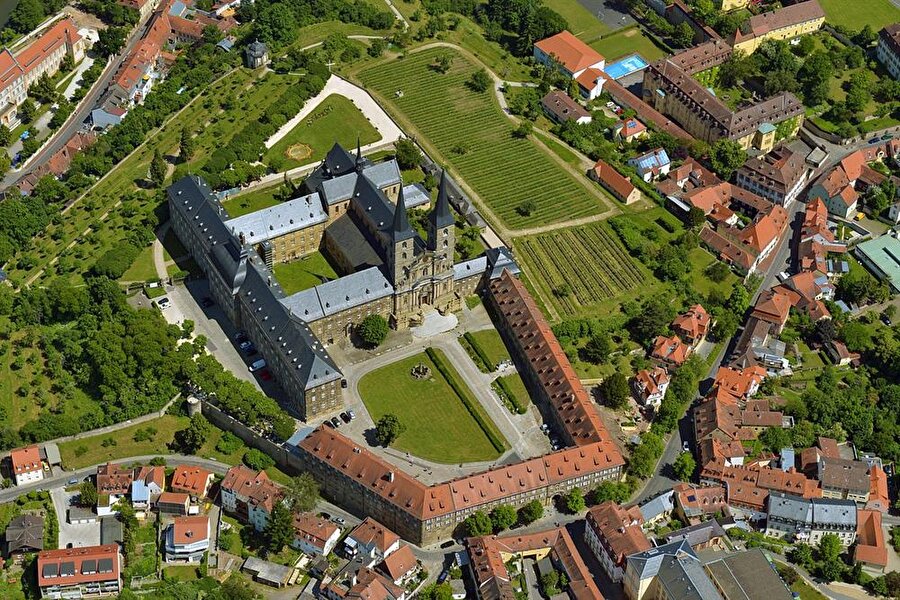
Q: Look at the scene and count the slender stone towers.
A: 2